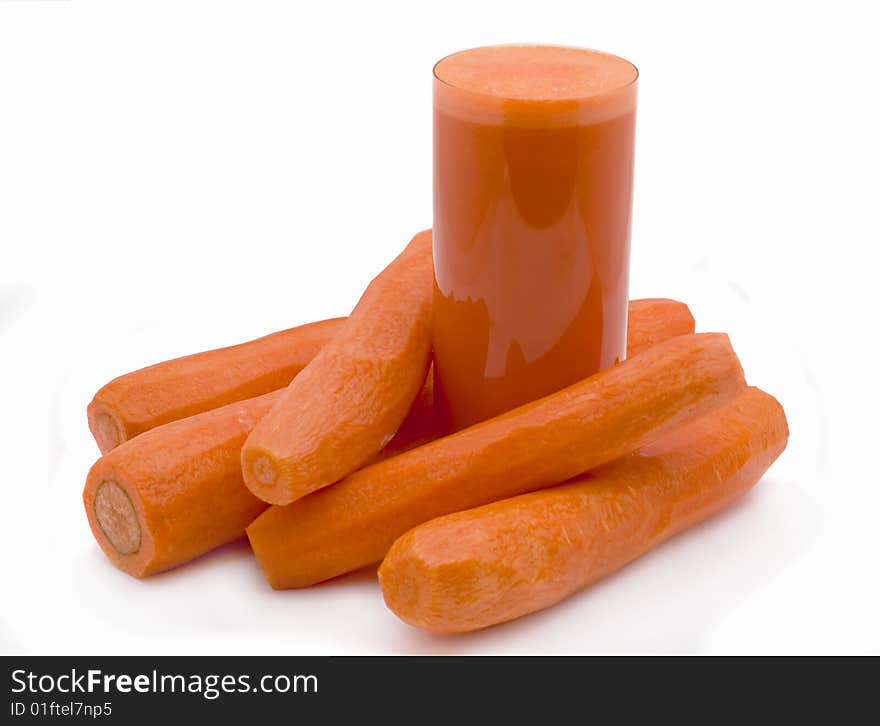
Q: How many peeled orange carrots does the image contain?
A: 6